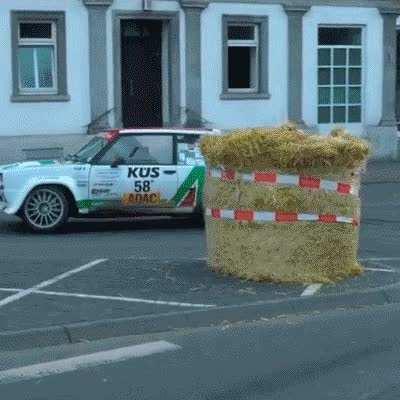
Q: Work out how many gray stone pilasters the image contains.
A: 4